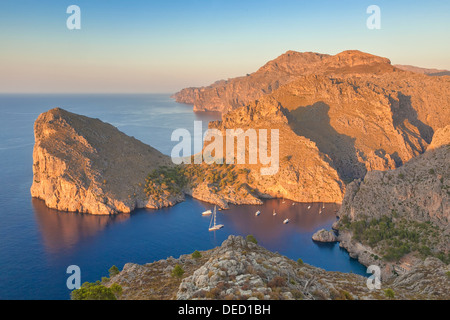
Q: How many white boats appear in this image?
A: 10